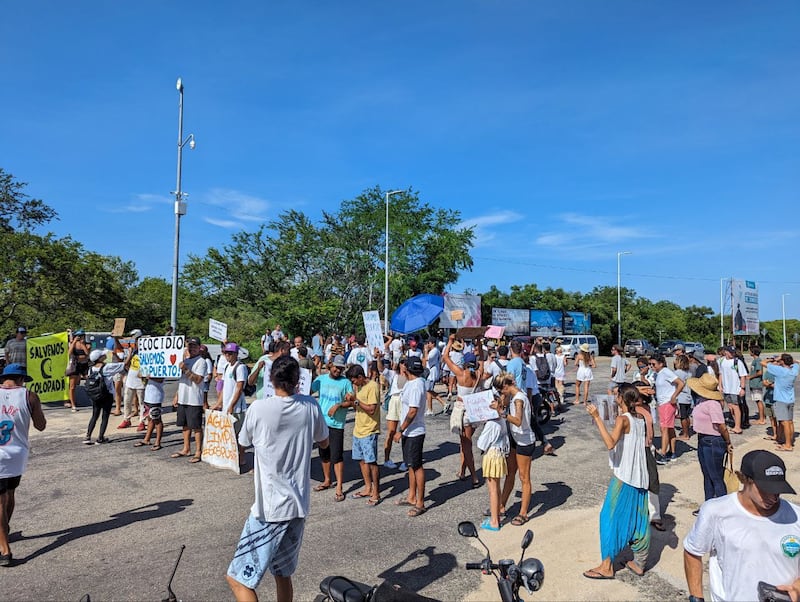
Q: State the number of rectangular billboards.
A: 5